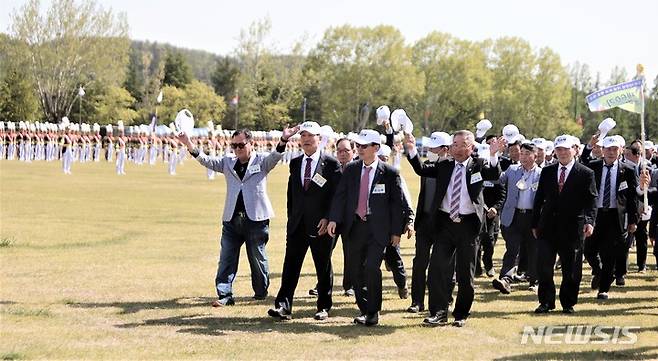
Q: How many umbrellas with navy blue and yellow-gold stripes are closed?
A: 0